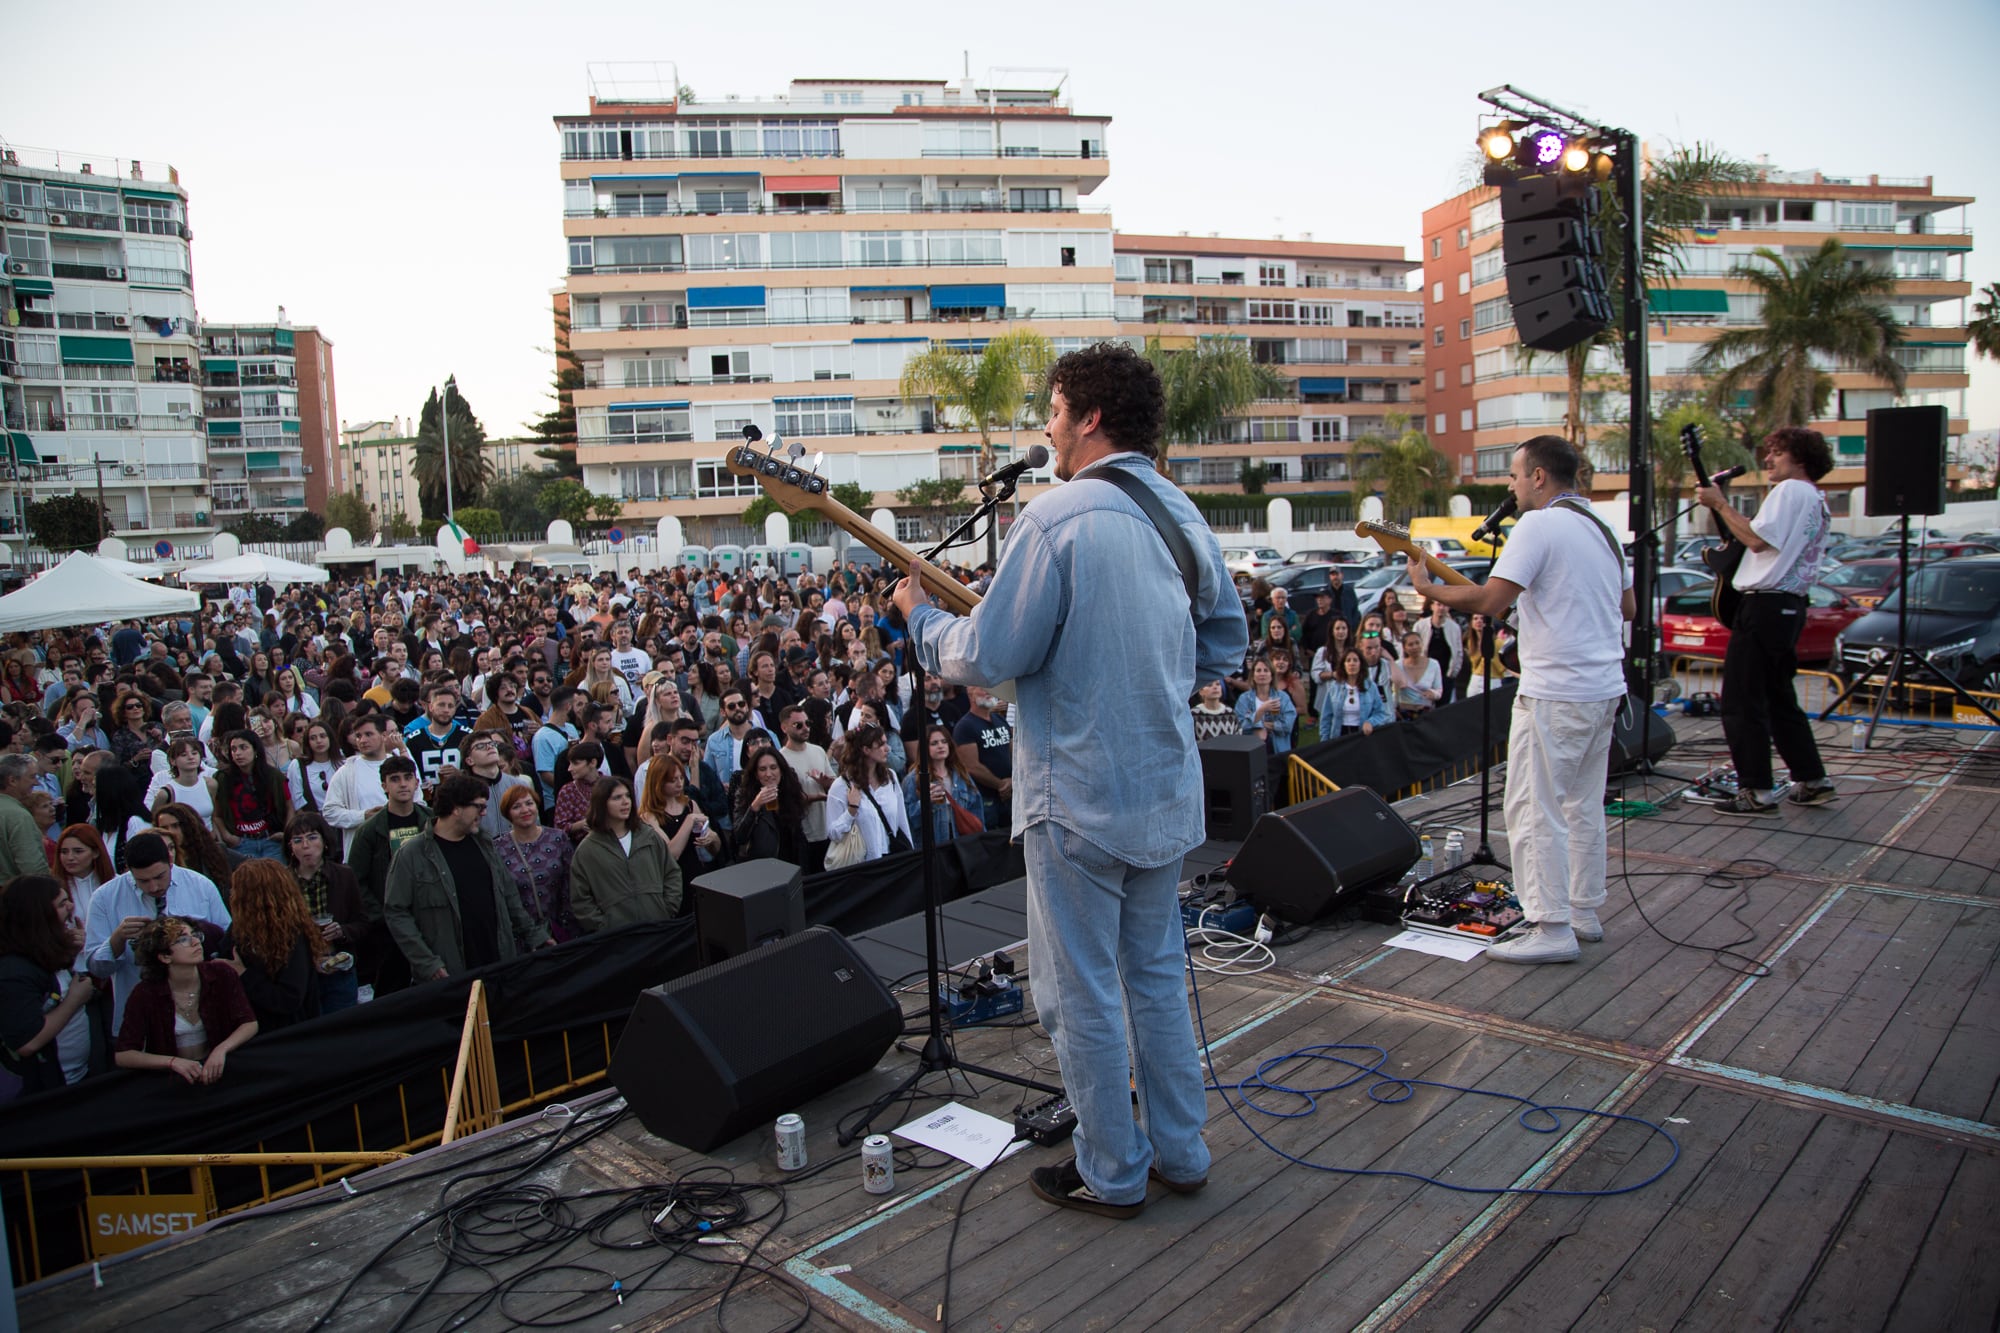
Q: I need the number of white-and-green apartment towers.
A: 2